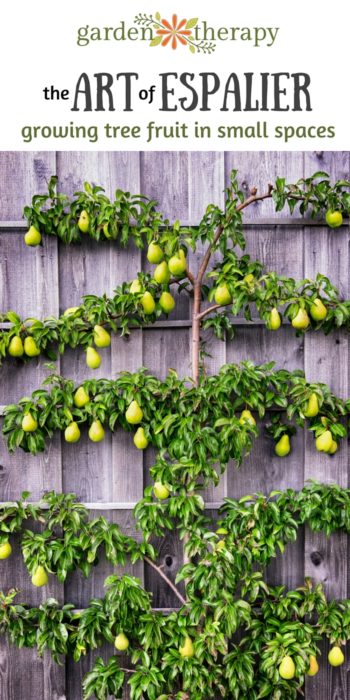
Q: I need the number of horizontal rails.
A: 5